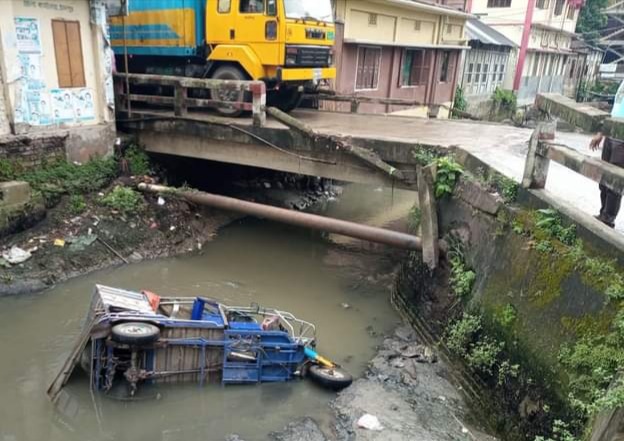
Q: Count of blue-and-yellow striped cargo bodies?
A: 1